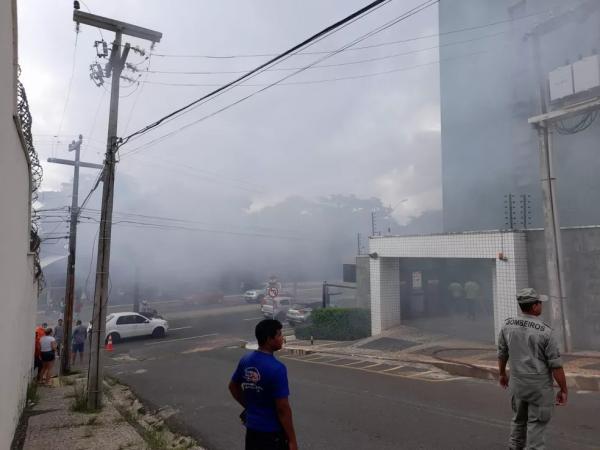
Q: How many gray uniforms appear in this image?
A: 1